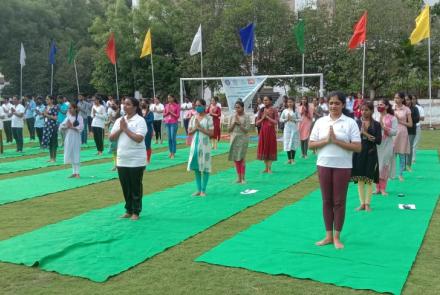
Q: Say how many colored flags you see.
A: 10